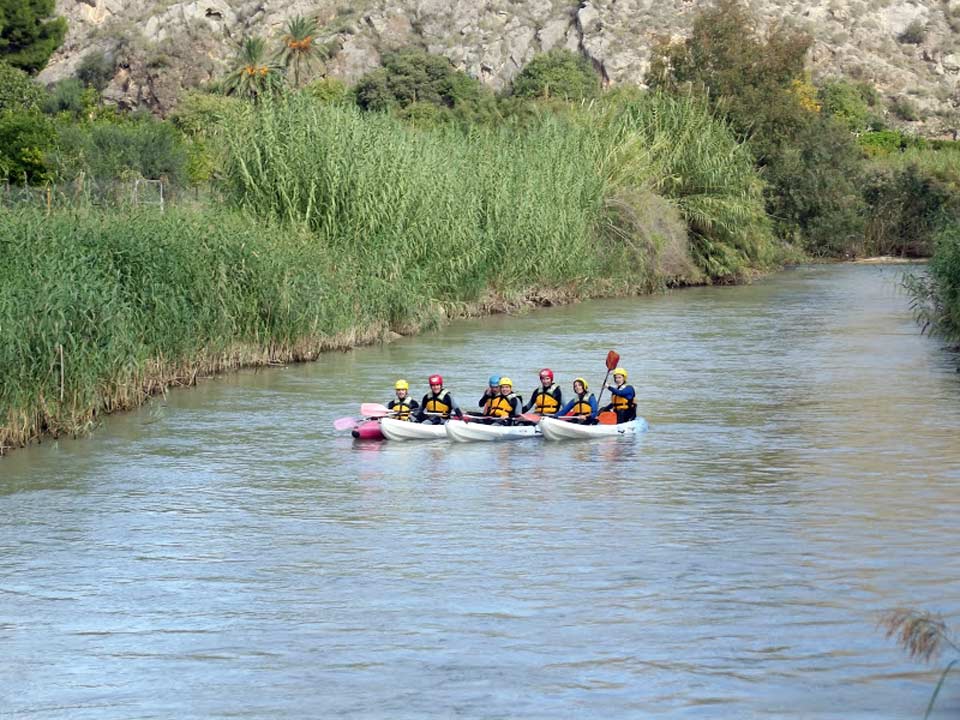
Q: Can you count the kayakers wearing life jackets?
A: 7